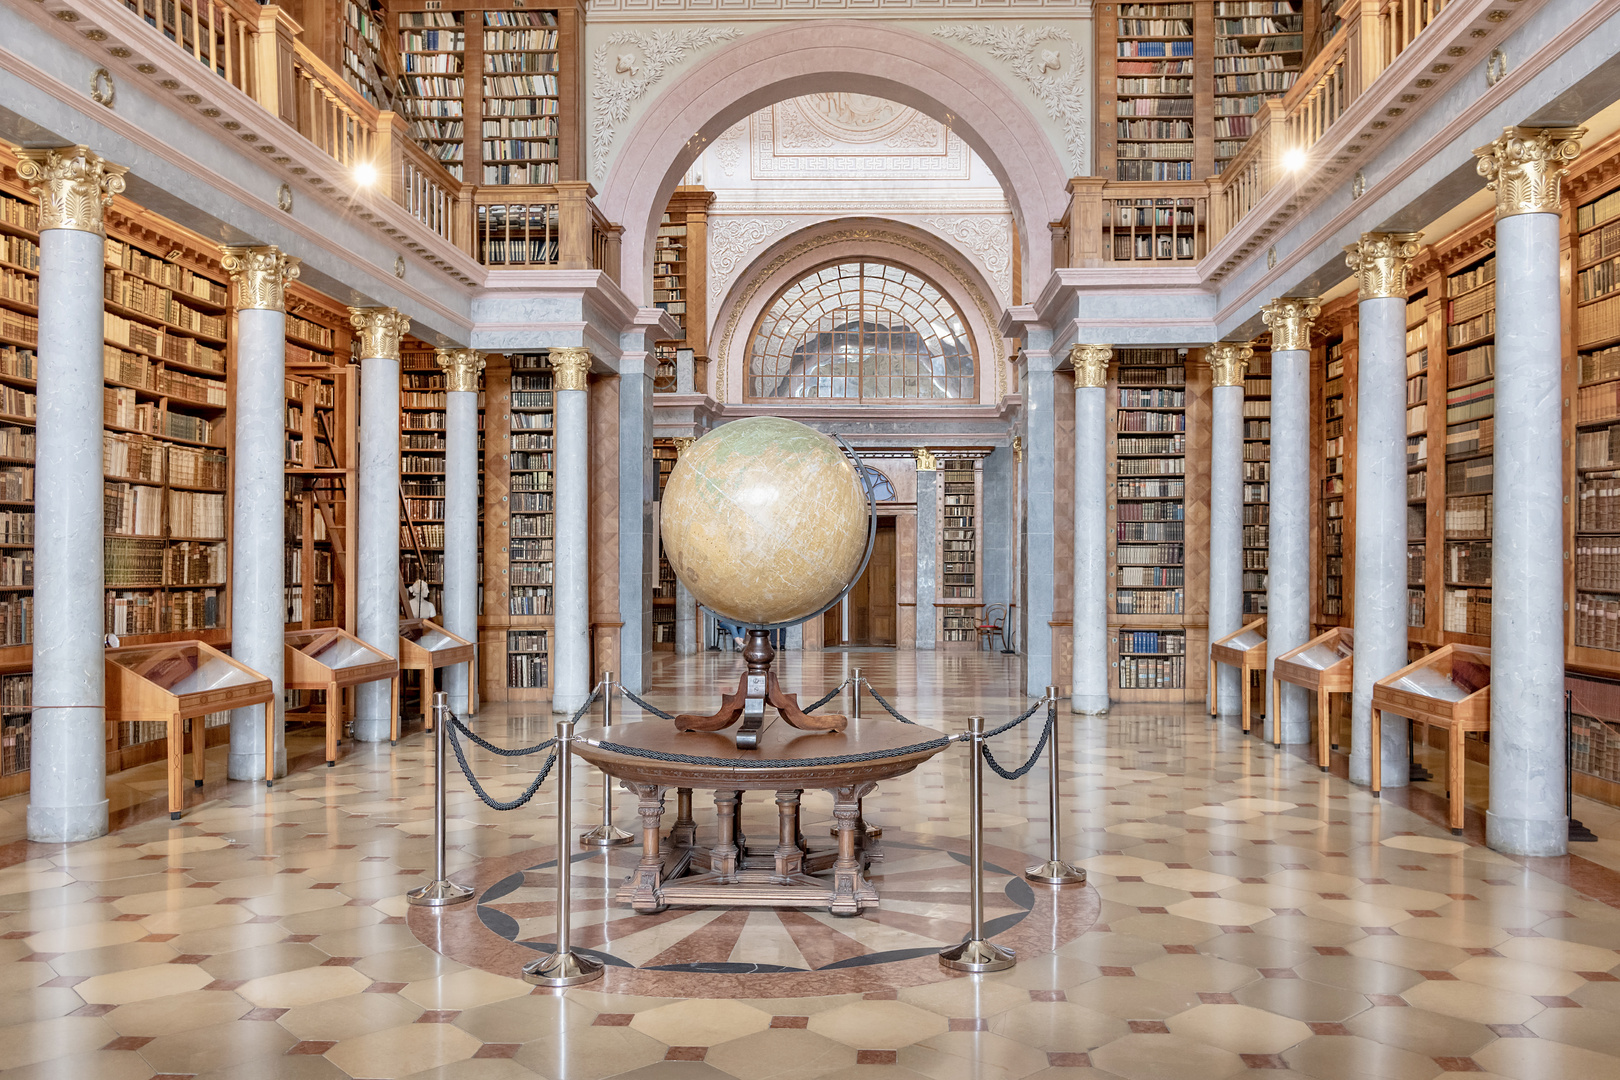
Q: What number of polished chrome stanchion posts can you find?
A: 6